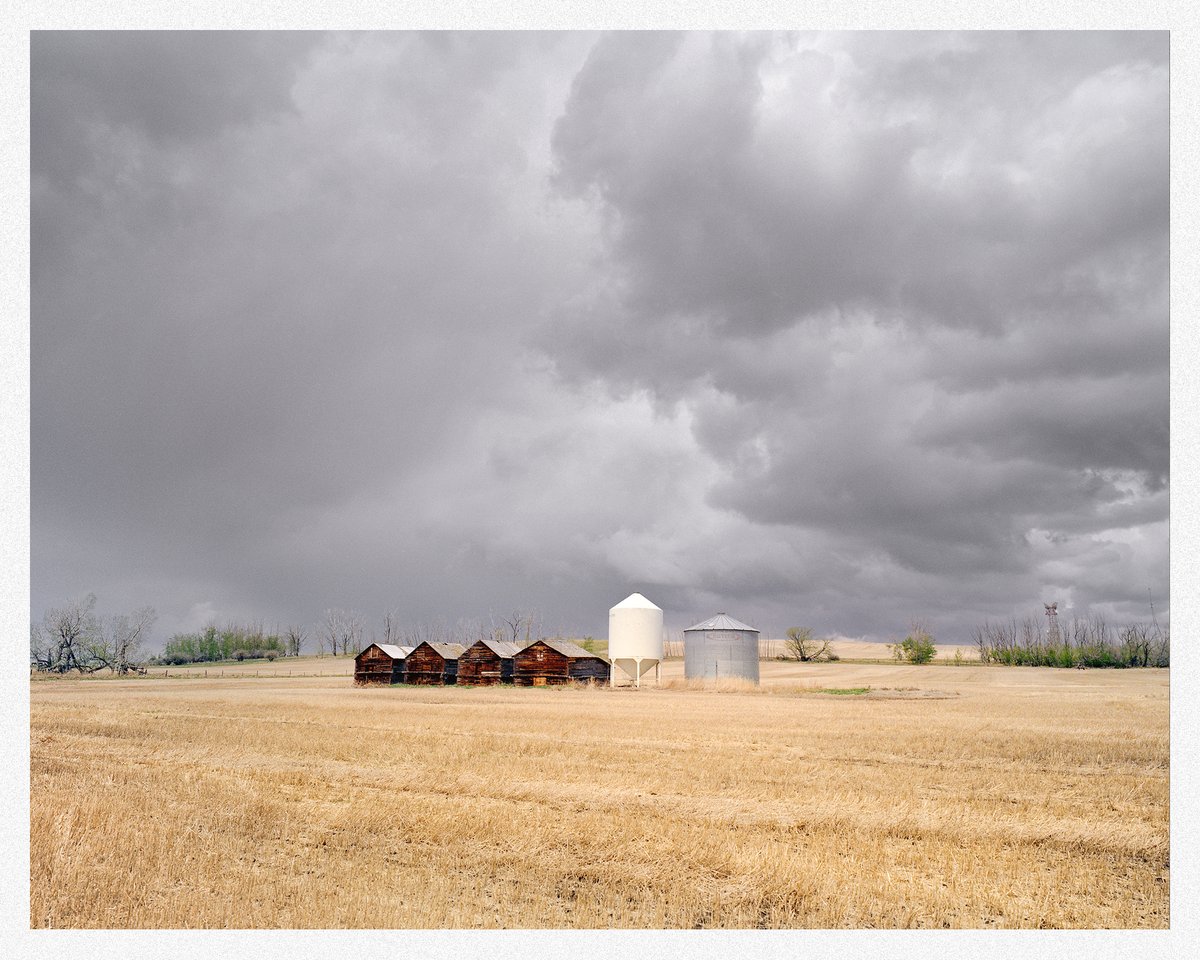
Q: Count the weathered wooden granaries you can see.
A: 4